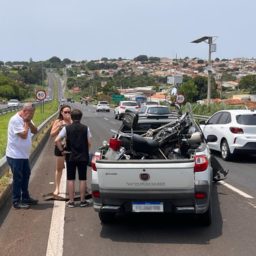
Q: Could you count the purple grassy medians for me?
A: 0